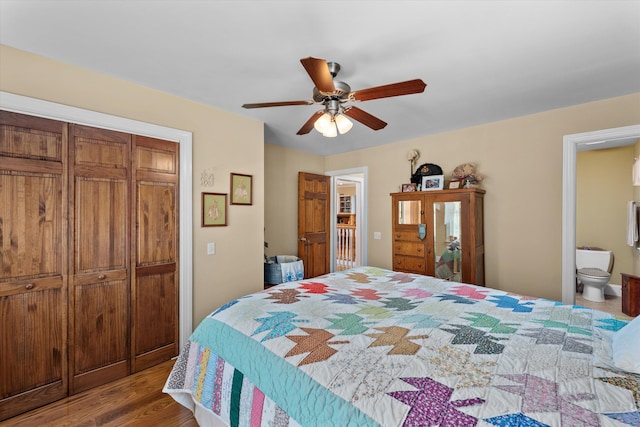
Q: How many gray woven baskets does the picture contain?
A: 1